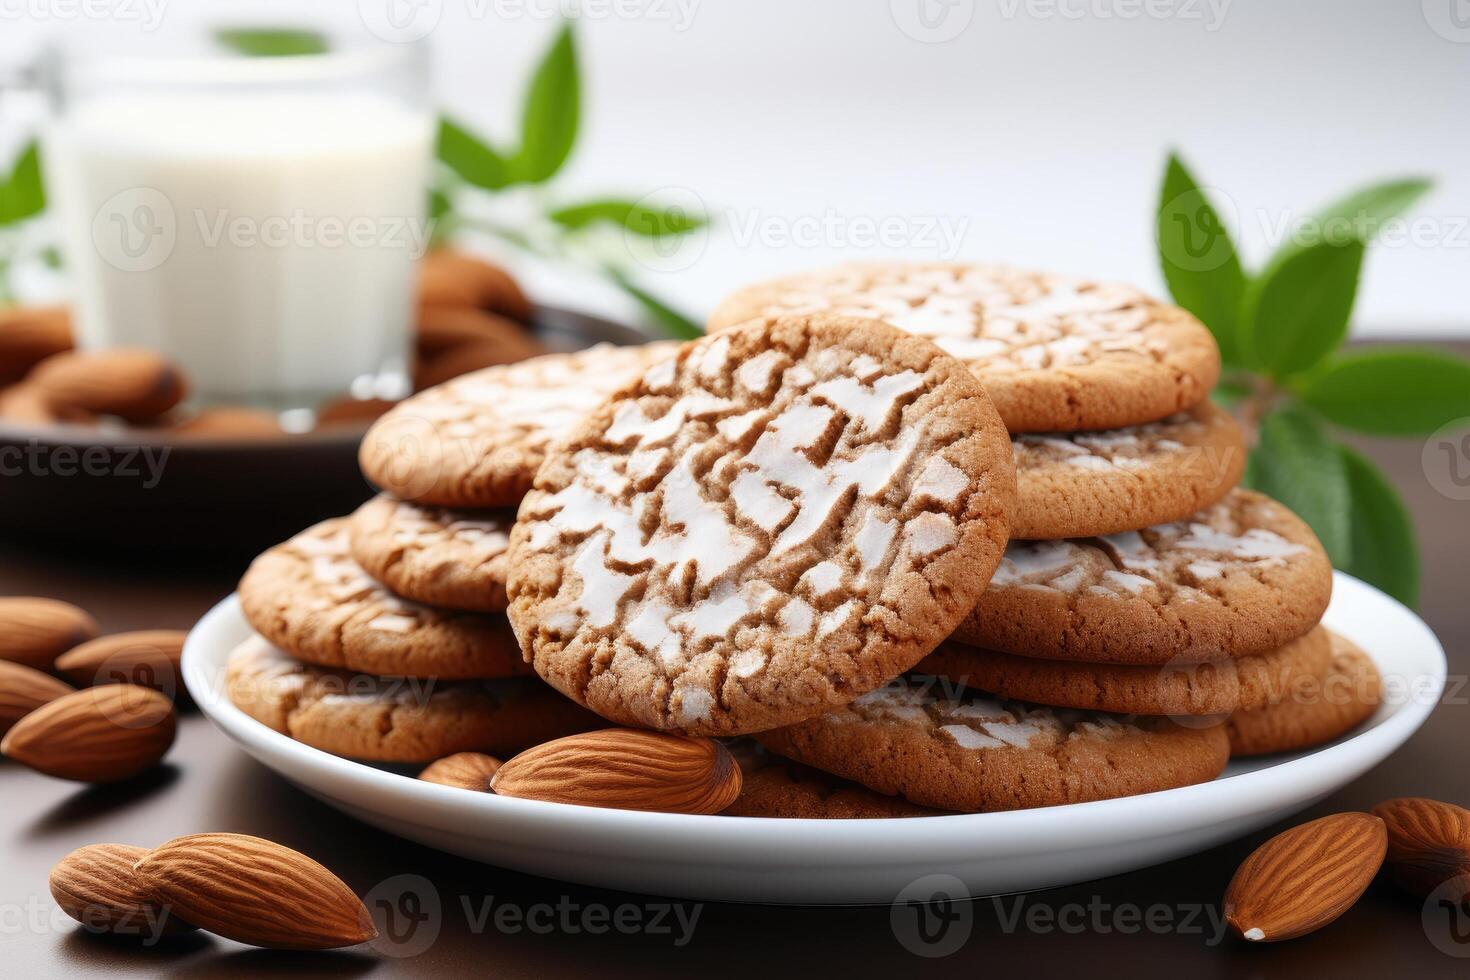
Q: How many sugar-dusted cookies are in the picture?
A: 12